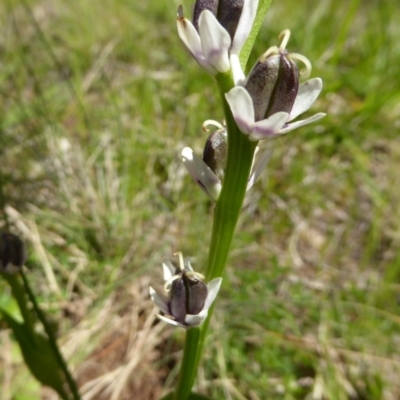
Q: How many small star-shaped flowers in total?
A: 4